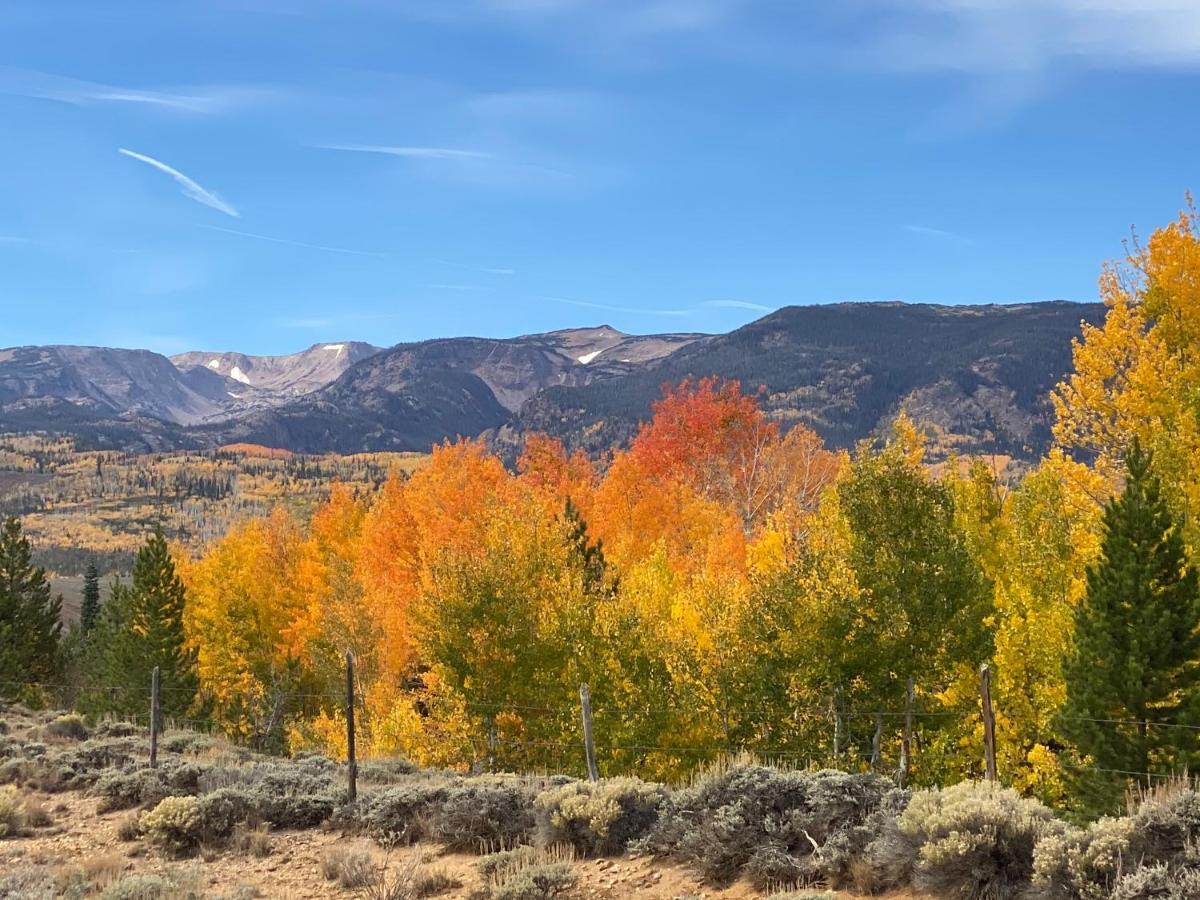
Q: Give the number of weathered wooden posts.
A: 4